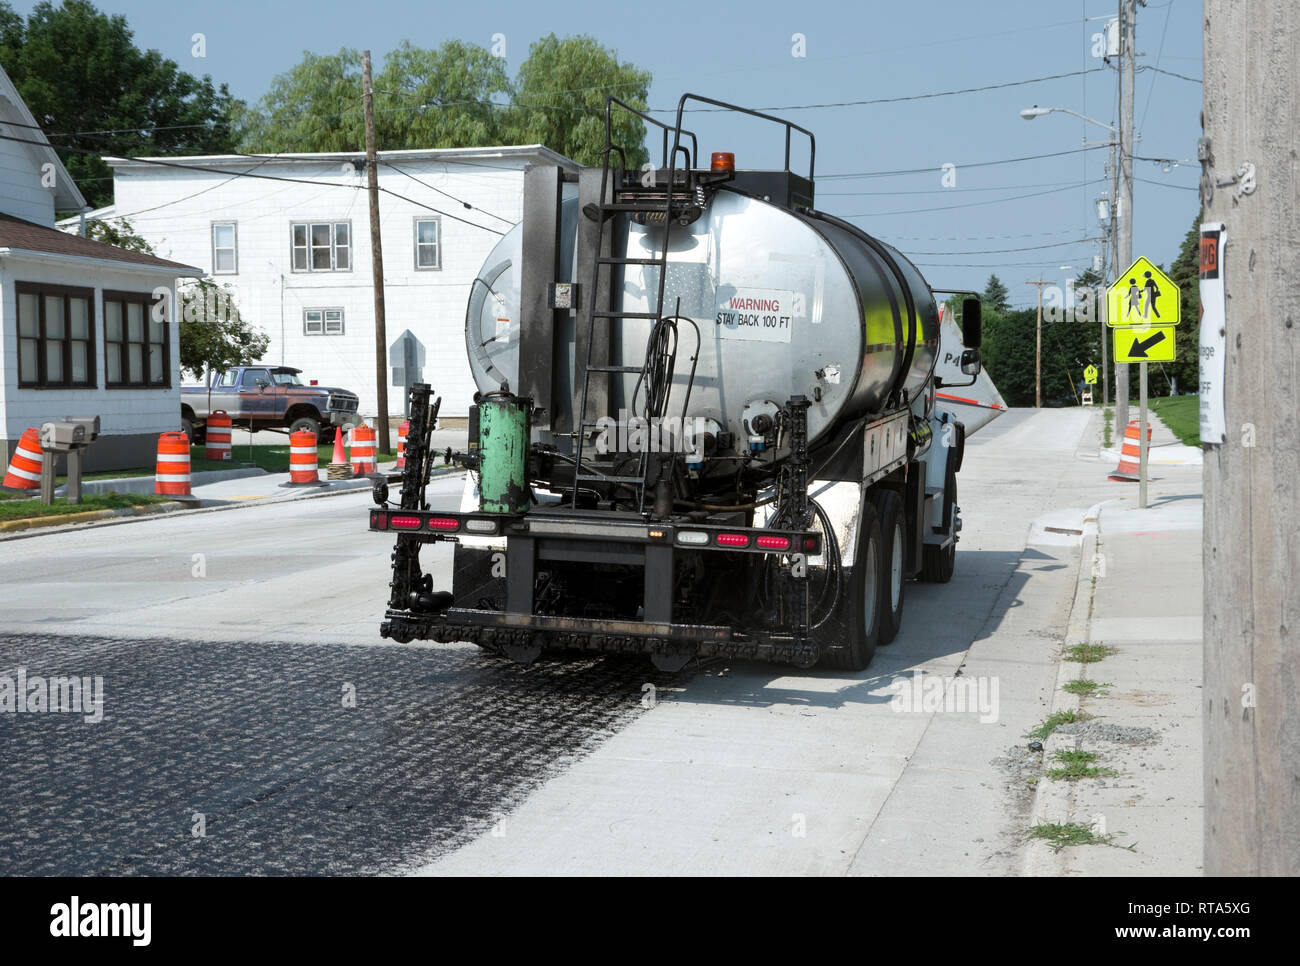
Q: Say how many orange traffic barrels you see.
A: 7